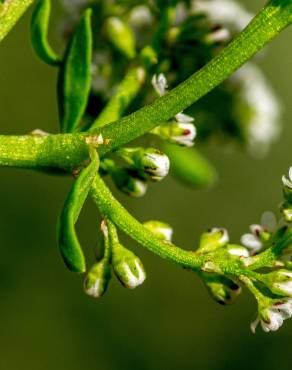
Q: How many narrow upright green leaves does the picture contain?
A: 2